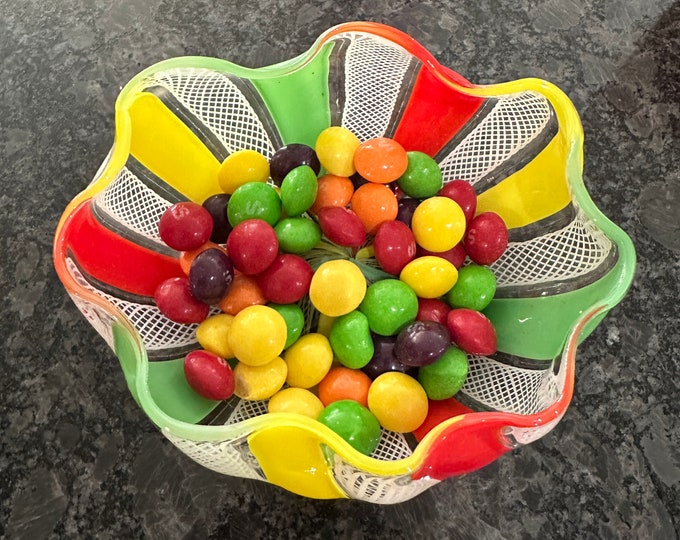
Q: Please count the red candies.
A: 12